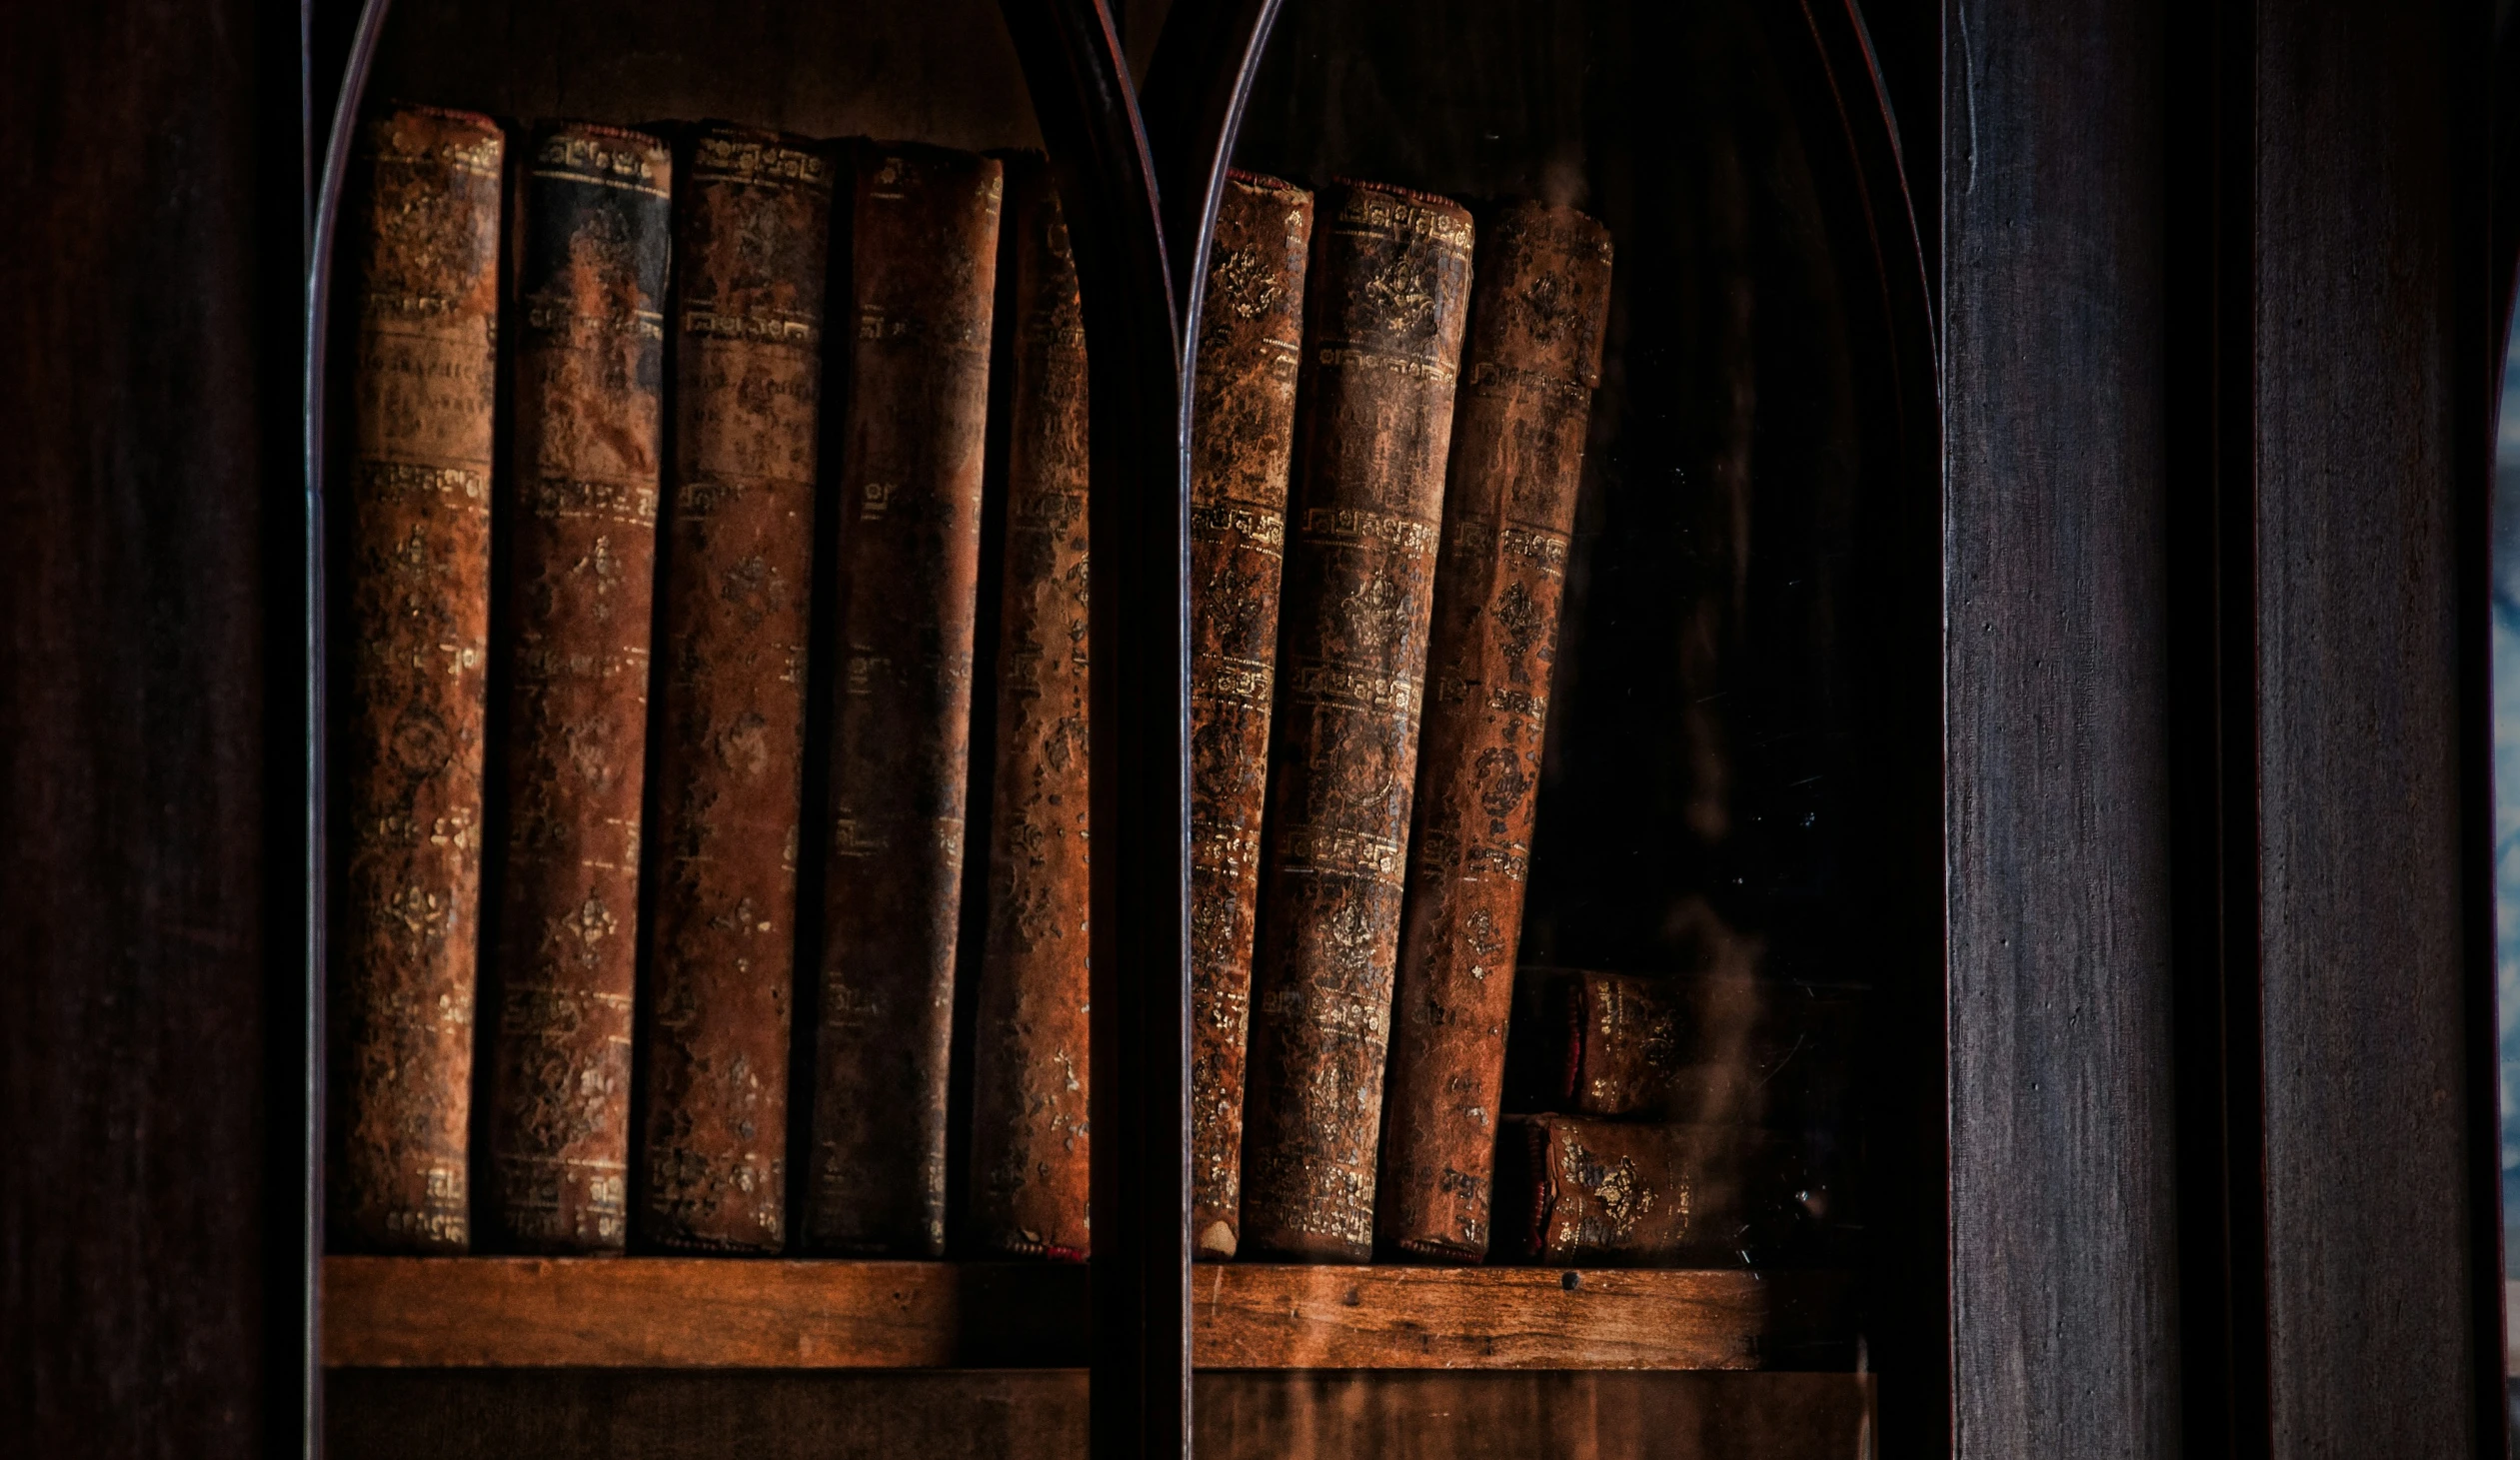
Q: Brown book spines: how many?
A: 10